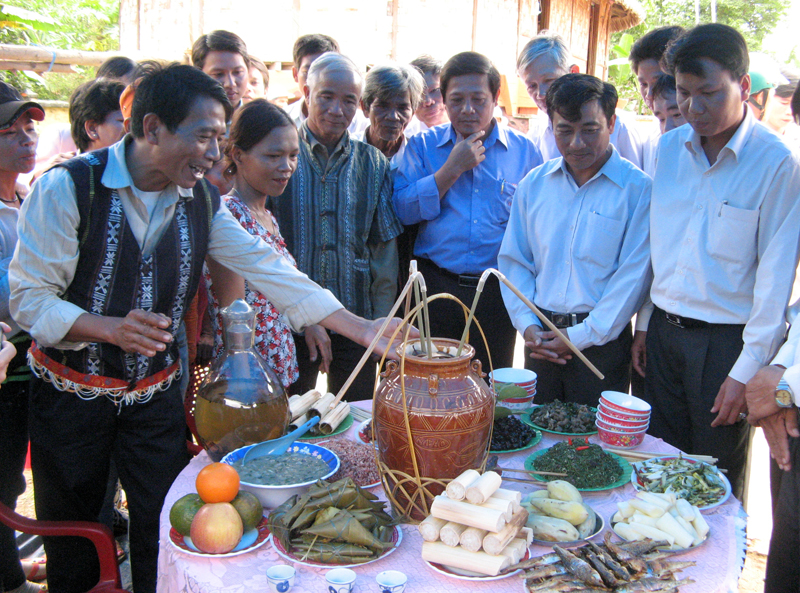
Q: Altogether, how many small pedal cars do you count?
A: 0